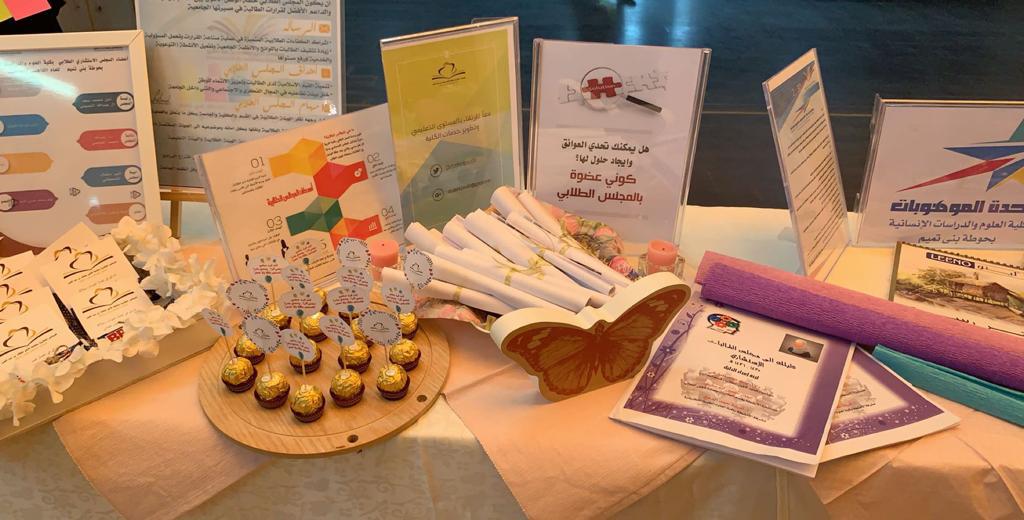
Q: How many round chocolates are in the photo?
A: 15